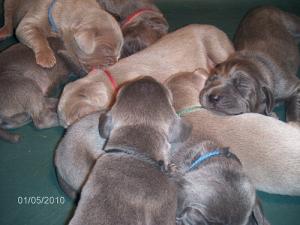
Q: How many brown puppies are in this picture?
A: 3